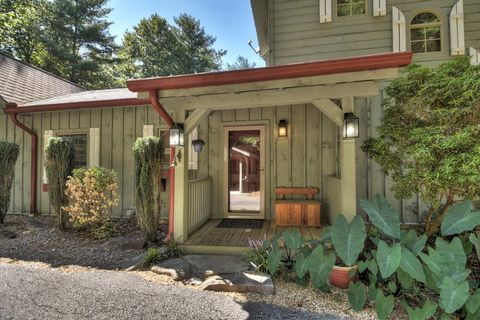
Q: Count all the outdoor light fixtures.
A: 4